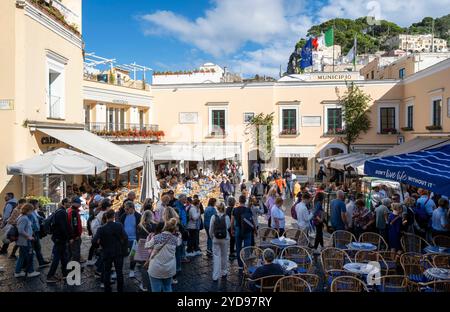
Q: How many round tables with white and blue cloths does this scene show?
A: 6